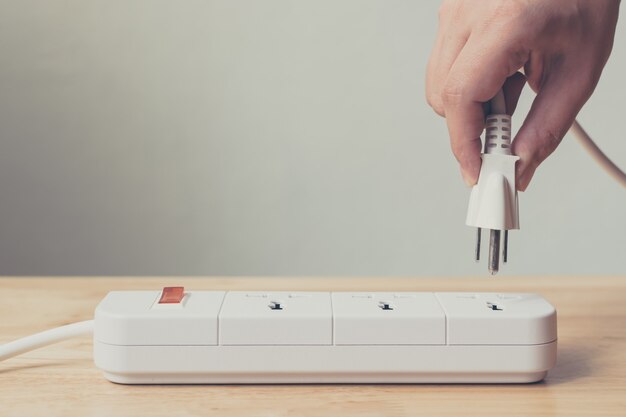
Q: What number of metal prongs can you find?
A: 3